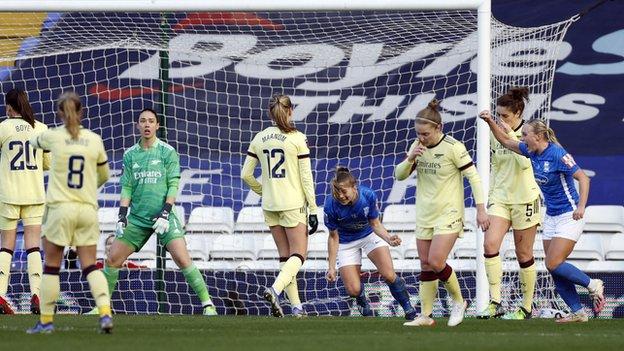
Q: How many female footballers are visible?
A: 8